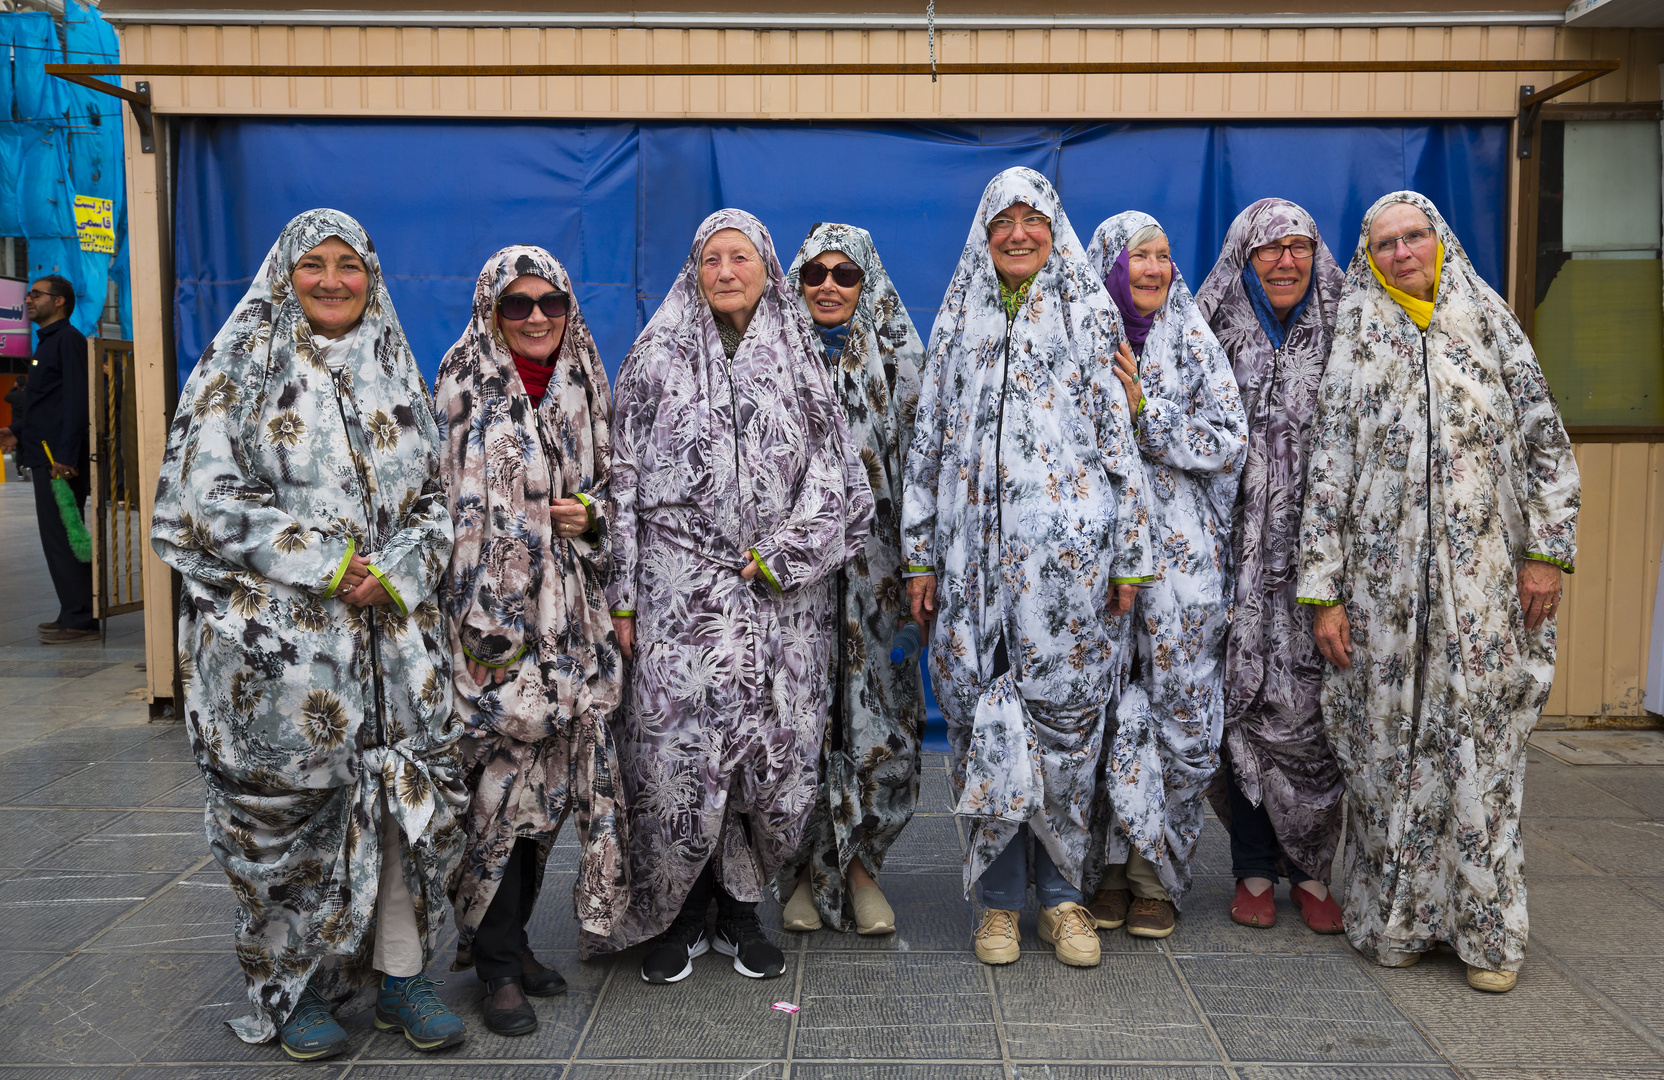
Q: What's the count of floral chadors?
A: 8